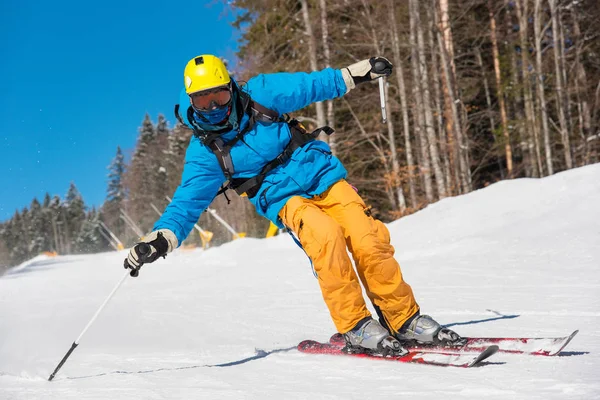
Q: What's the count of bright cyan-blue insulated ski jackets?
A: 1